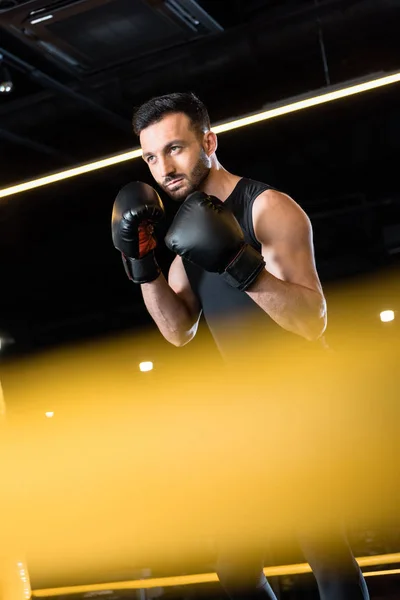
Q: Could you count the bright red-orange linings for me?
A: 1